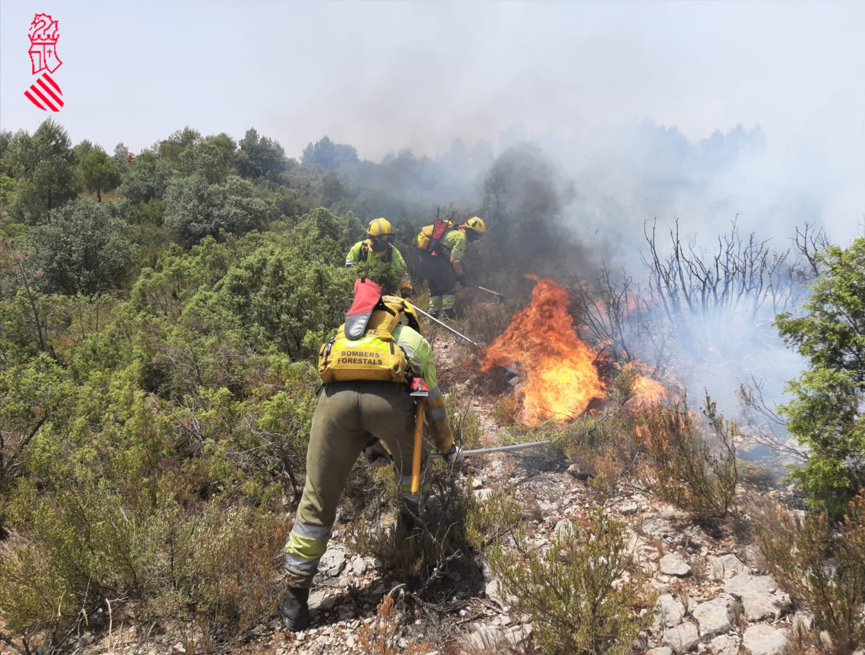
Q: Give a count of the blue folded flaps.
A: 0